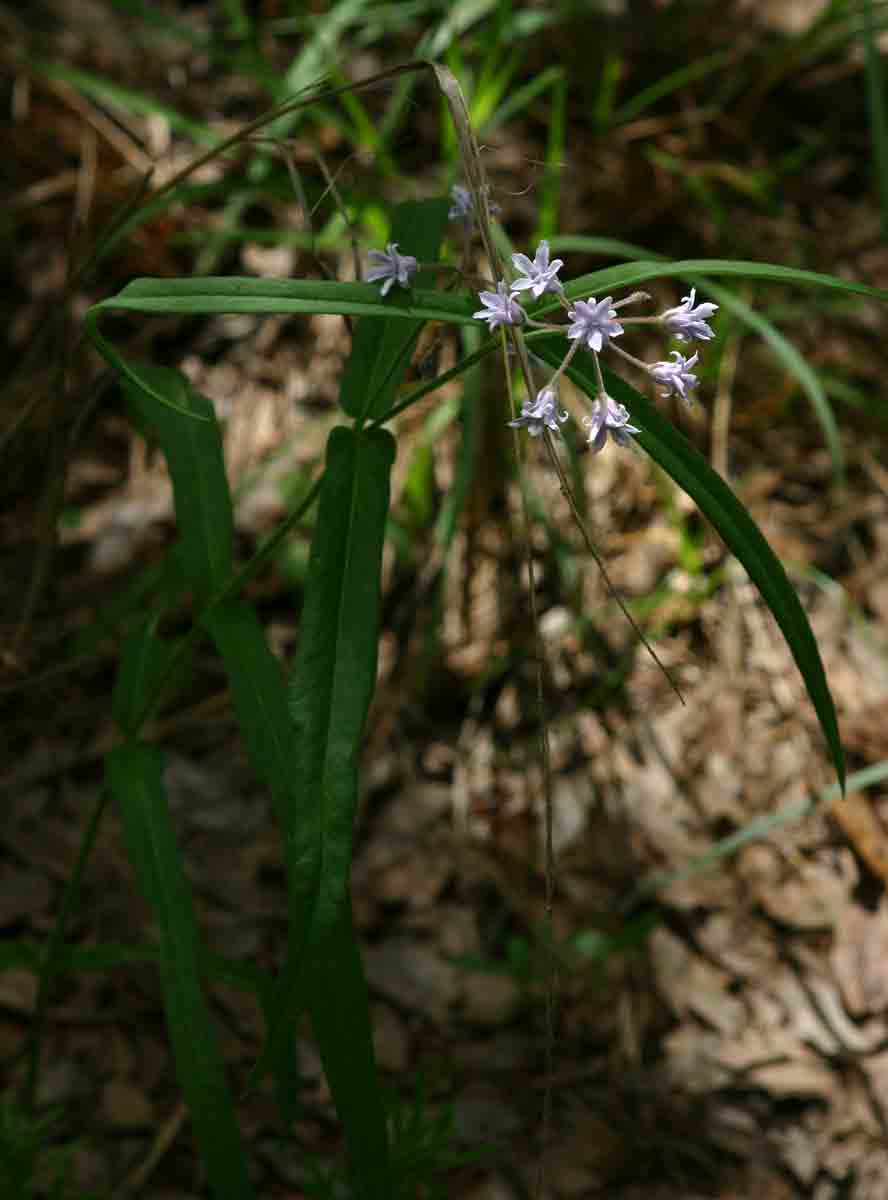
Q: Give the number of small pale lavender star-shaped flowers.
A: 9